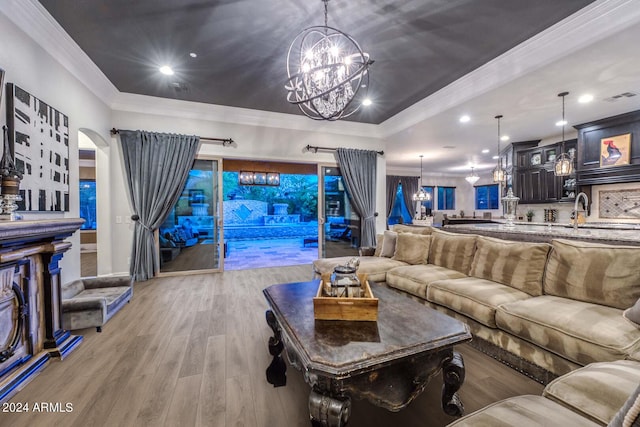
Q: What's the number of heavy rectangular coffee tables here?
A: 1